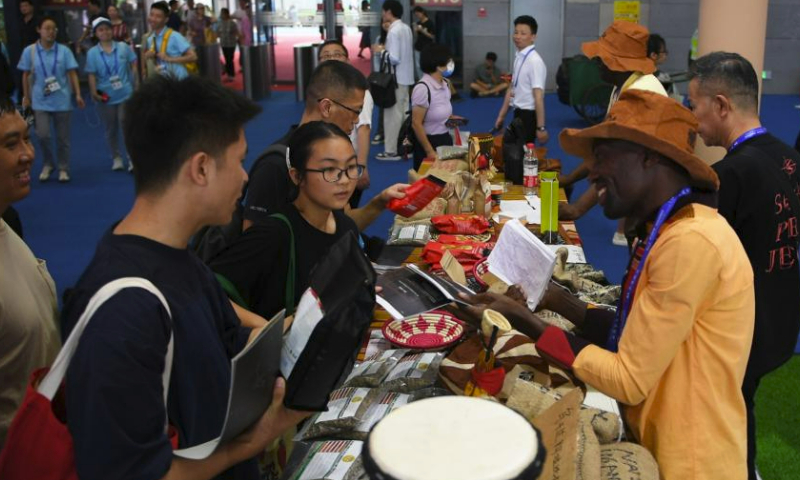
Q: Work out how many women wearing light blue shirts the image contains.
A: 2